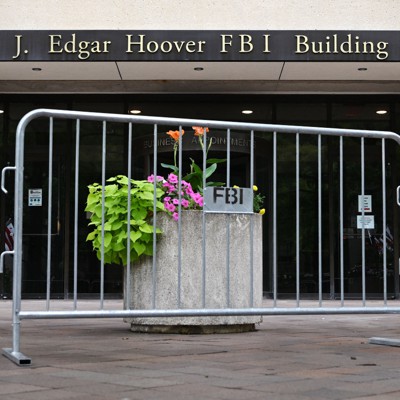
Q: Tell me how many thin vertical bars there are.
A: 15